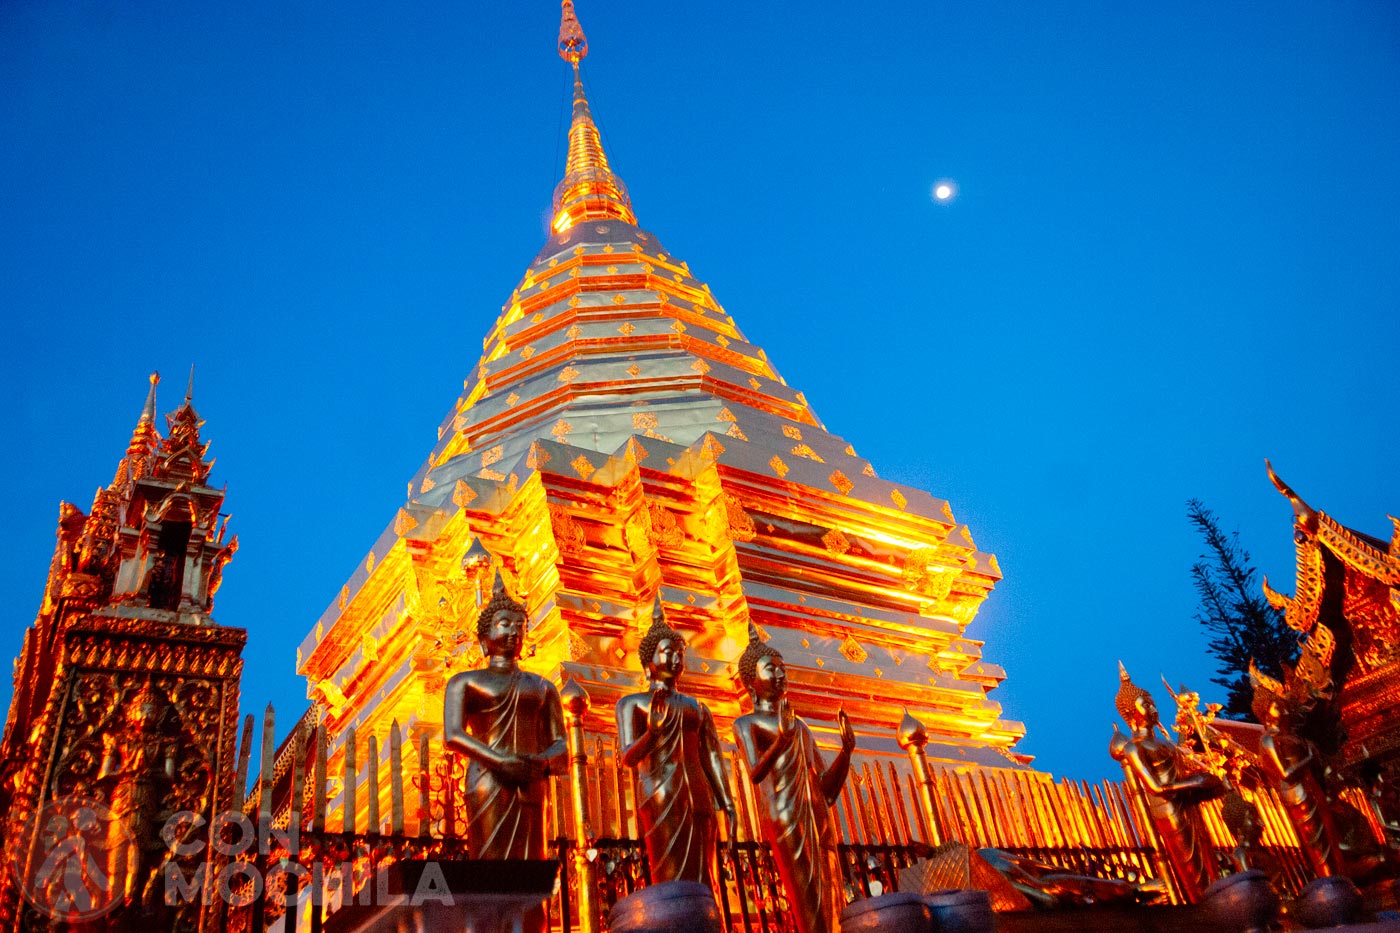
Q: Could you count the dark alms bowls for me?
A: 5